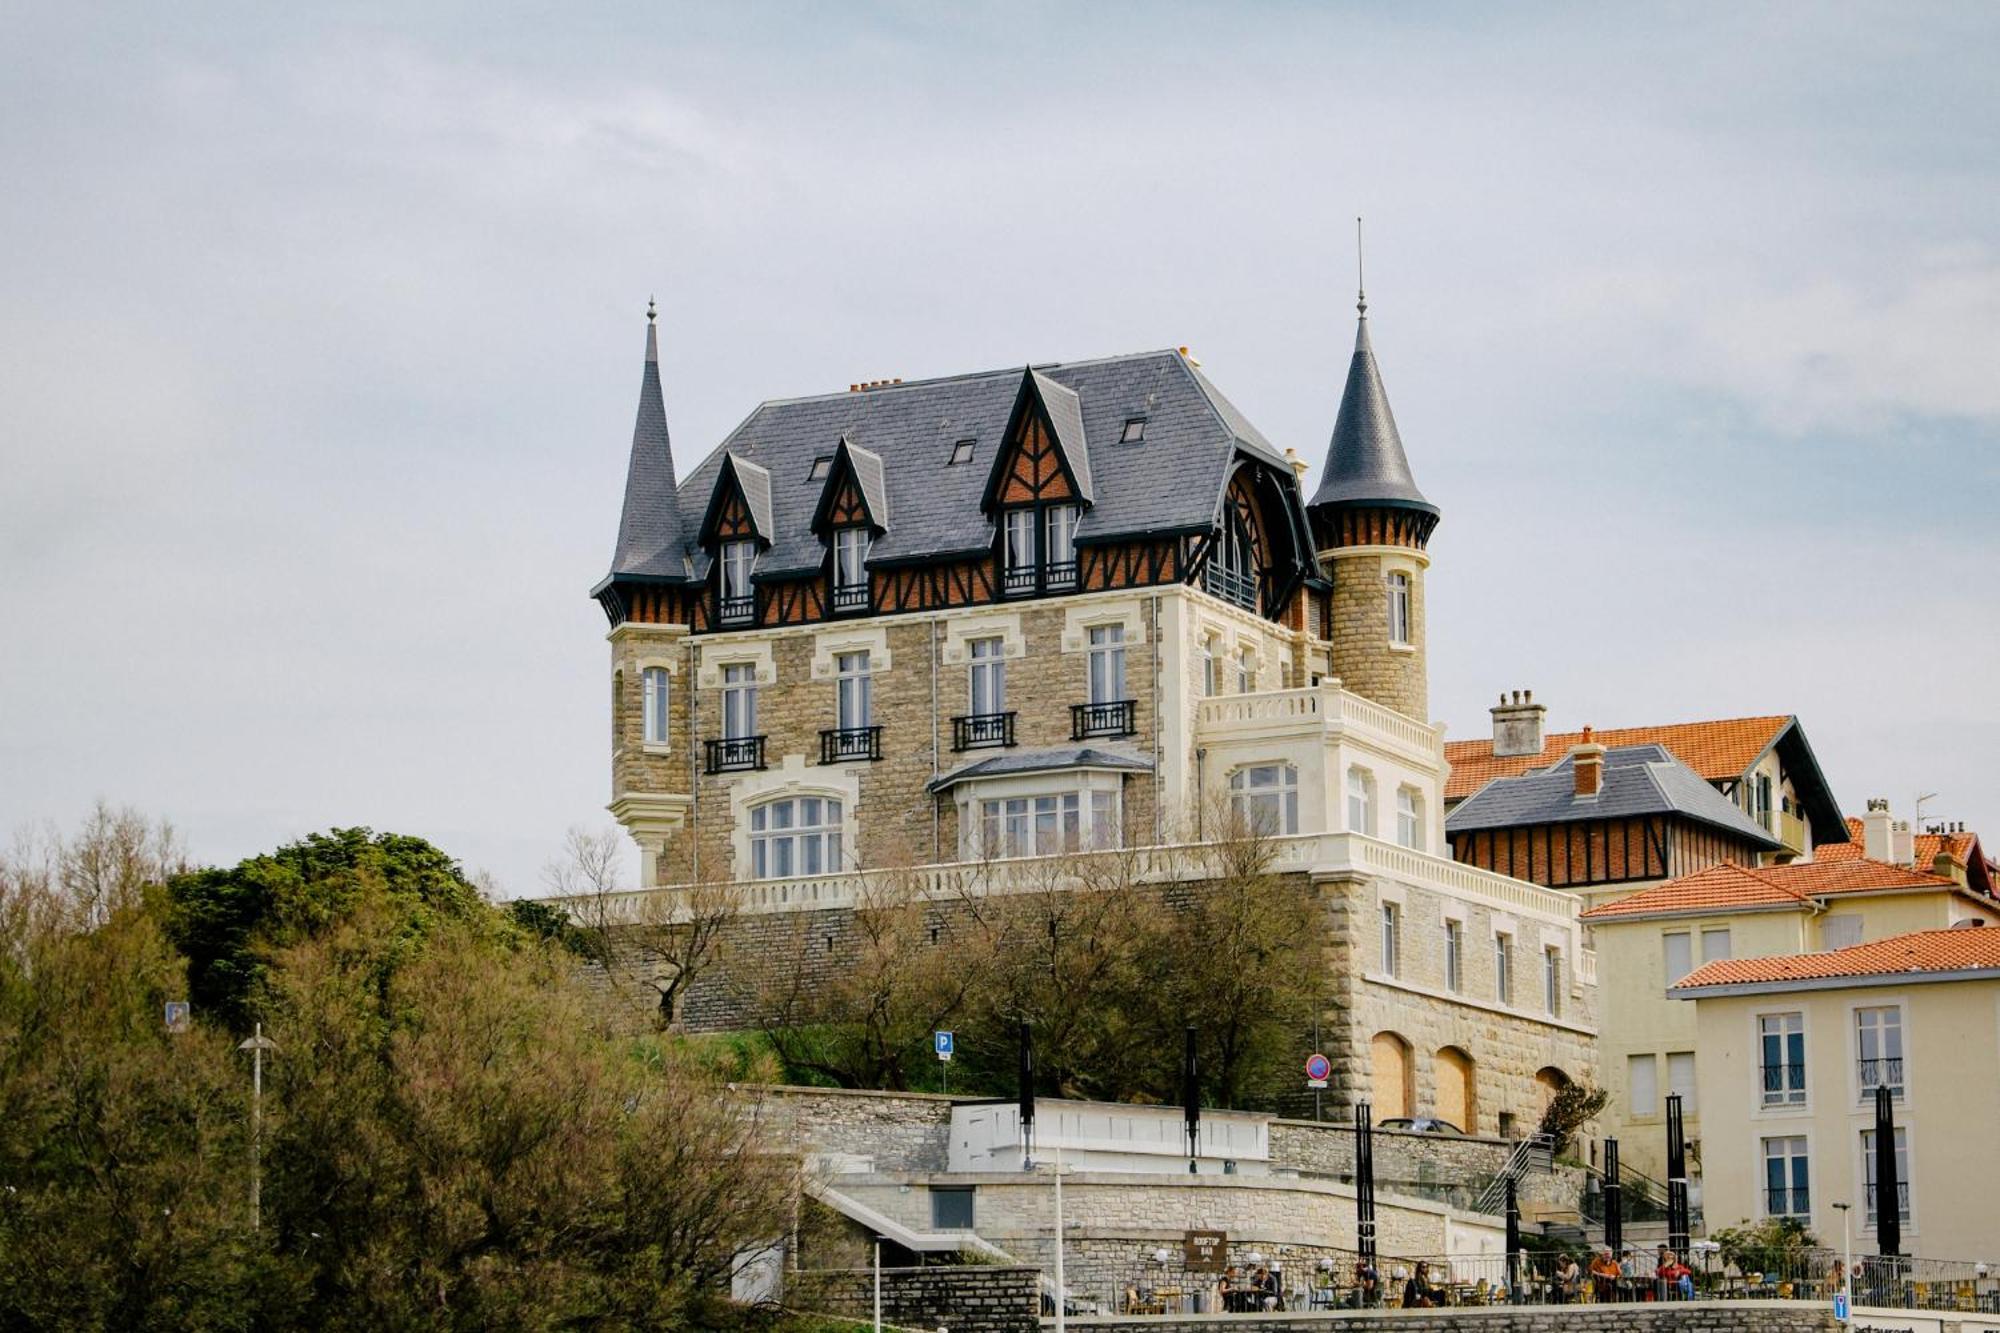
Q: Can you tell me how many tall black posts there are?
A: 7